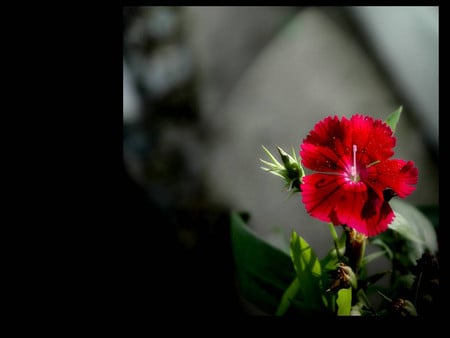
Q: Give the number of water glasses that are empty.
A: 0